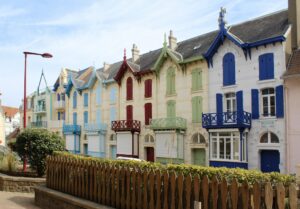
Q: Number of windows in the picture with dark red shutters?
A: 4